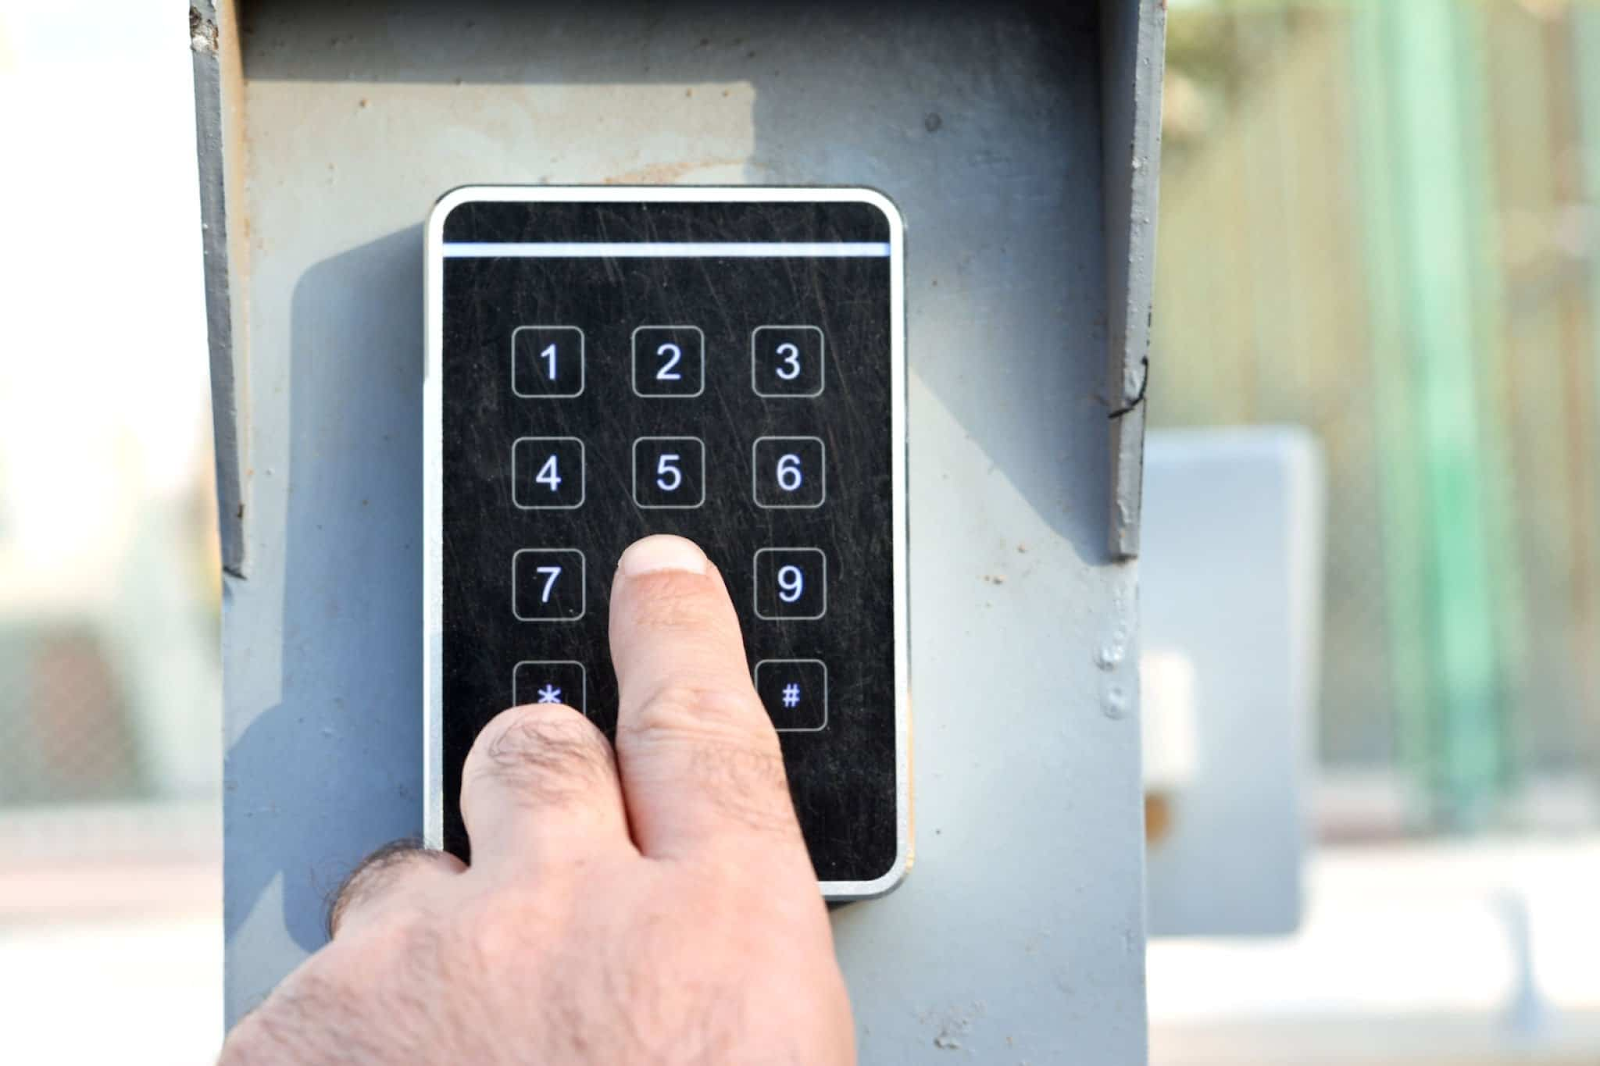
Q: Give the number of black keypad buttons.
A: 10